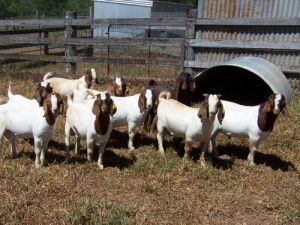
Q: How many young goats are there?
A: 9